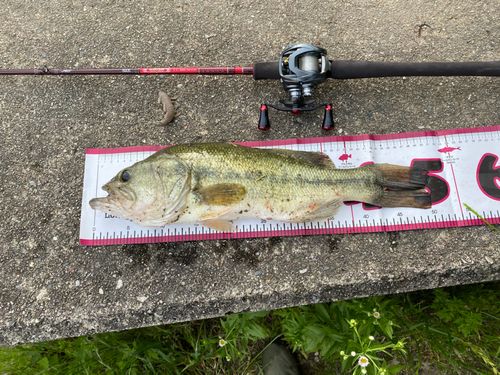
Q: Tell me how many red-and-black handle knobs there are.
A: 2